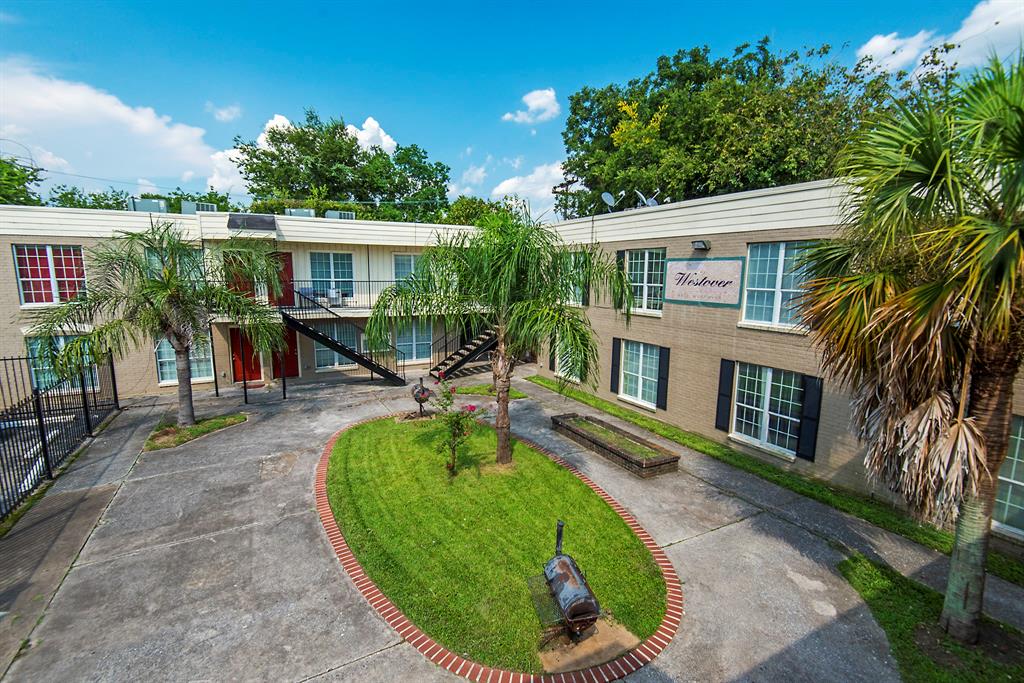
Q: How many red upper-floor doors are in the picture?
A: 2